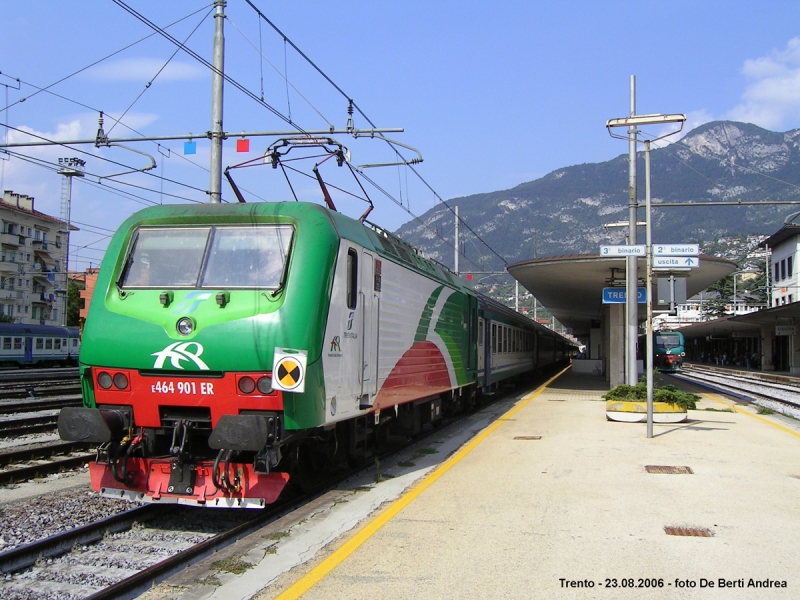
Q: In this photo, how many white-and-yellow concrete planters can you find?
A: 1